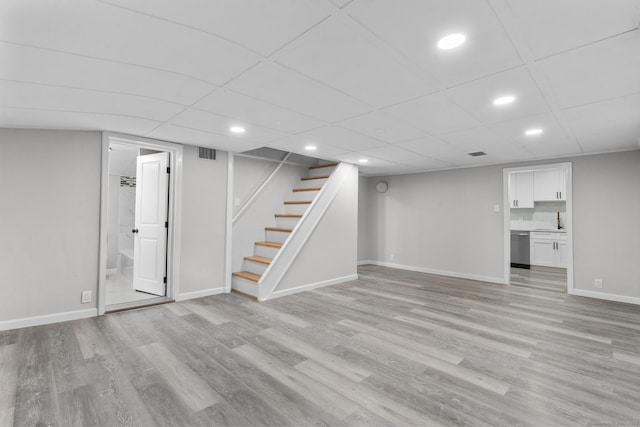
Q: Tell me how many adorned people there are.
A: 0